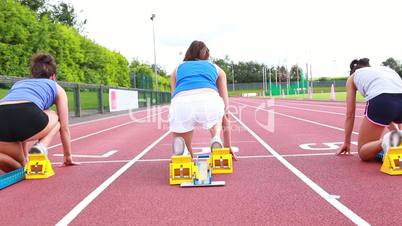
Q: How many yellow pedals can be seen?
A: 4